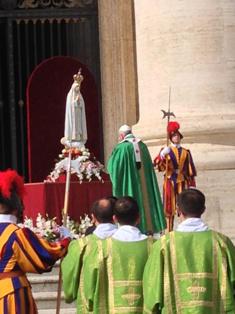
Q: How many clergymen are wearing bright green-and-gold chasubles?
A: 3